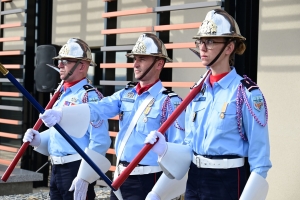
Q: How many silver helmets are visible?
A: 3